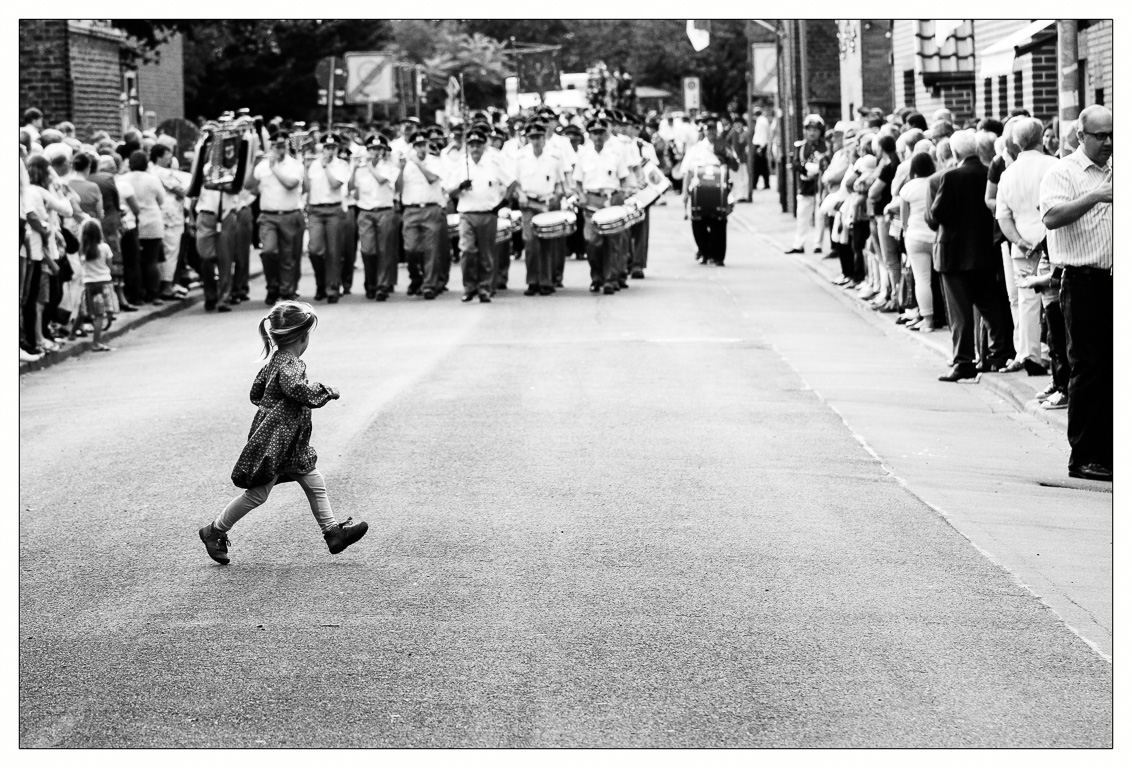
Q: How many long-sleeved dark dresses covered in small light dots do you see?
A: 1